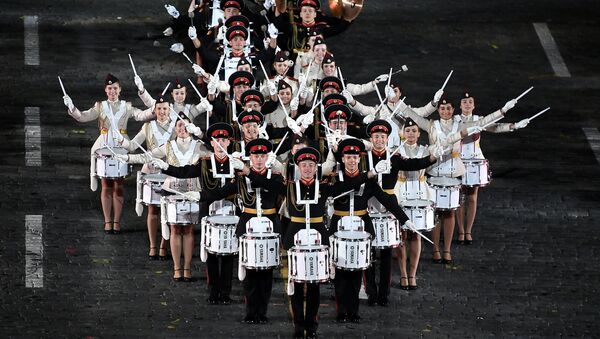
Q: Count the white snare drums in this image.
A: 11